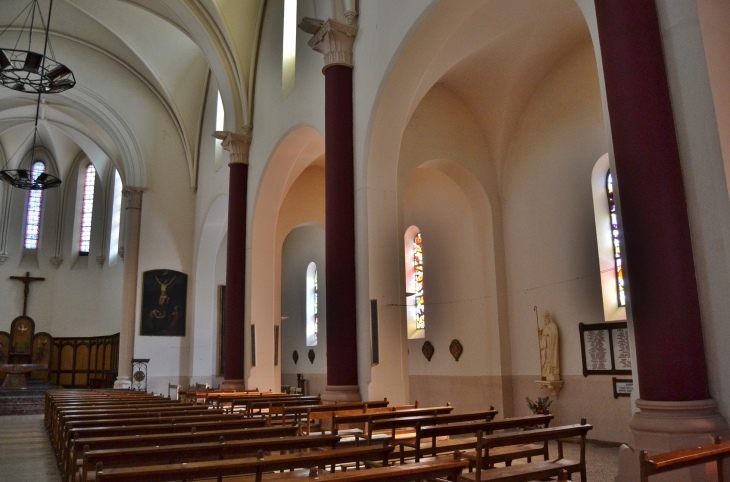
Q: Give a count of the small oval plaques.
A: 4